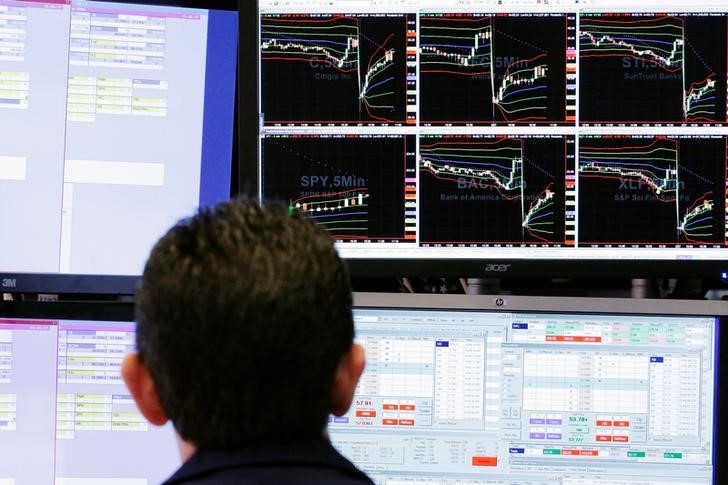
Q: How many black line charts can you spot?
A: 6